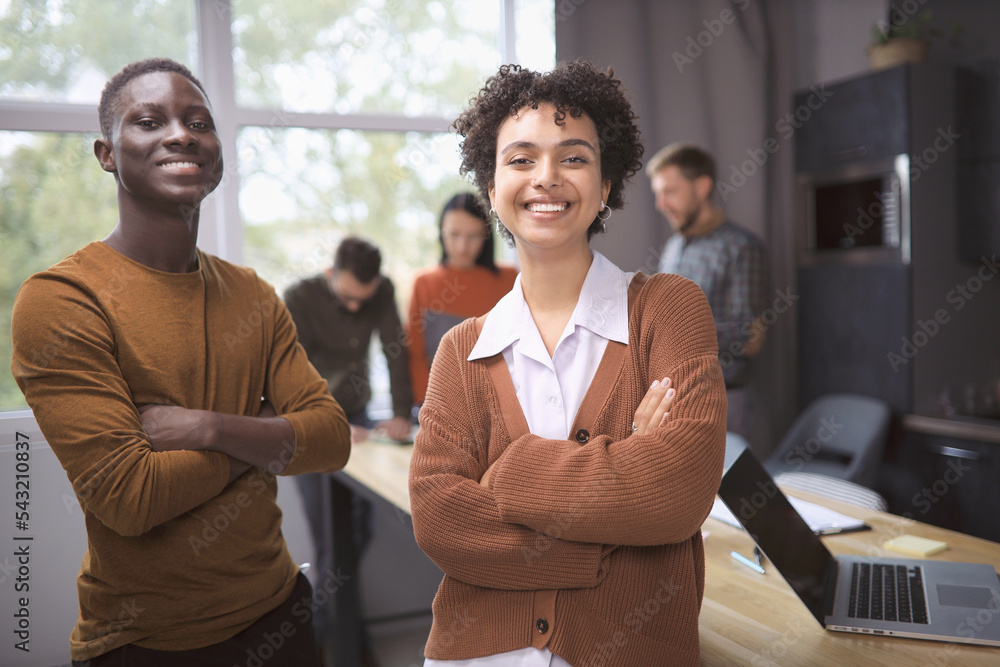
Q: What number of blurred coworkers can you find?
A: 3